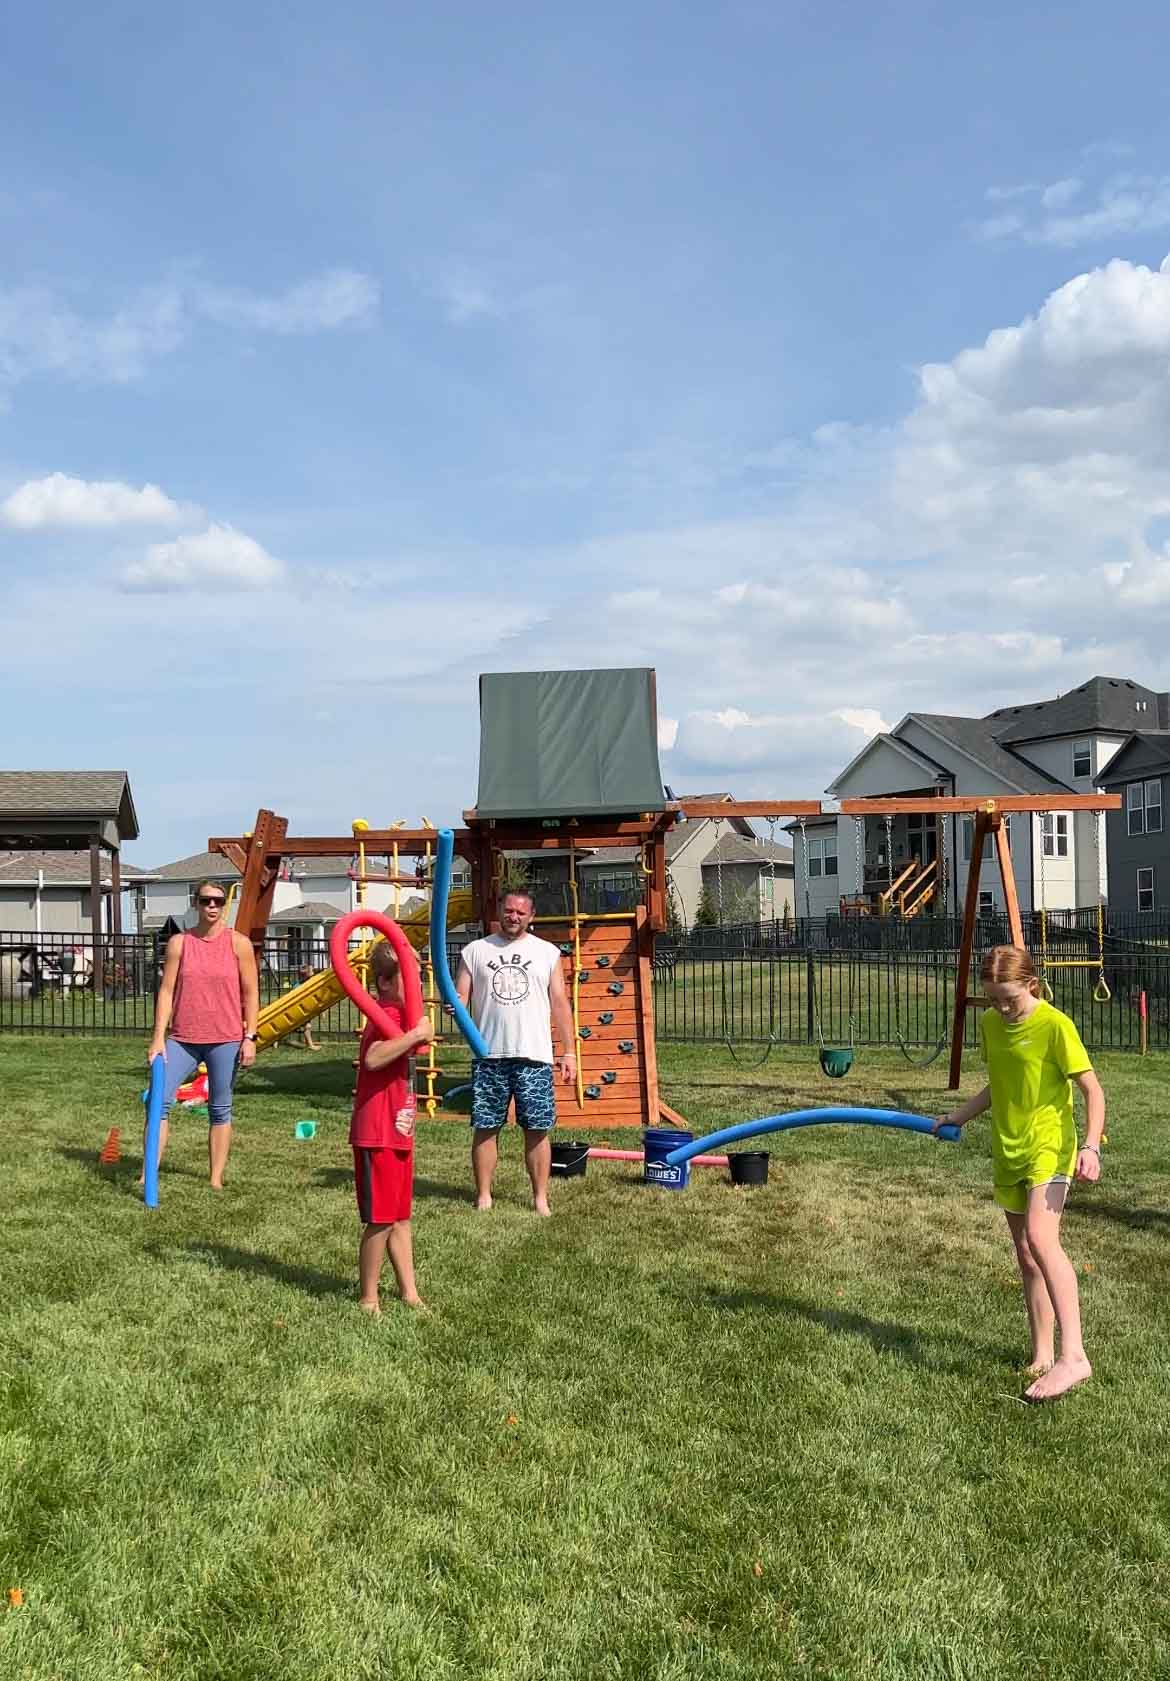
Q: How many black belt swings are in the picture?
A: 2